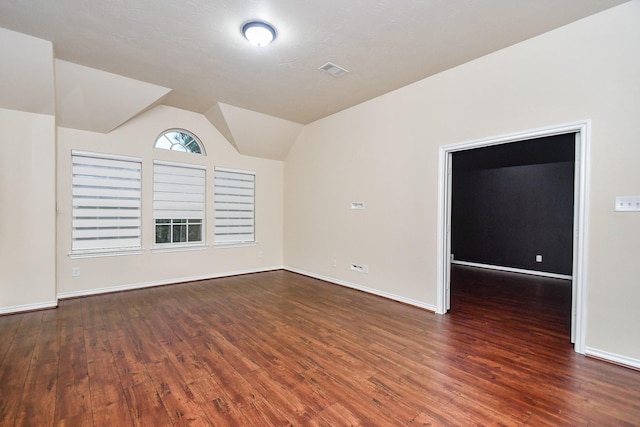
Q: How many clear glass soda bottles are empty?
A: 0